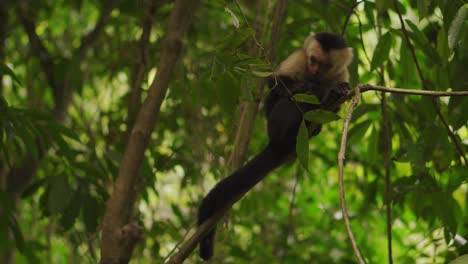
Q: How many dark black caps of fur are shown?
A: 1